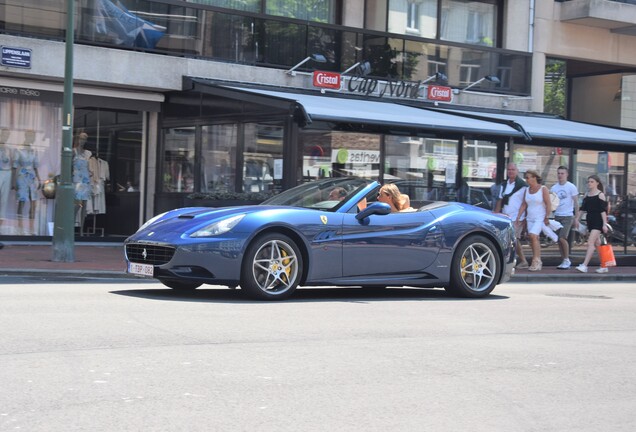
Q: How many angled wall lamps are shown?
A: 4